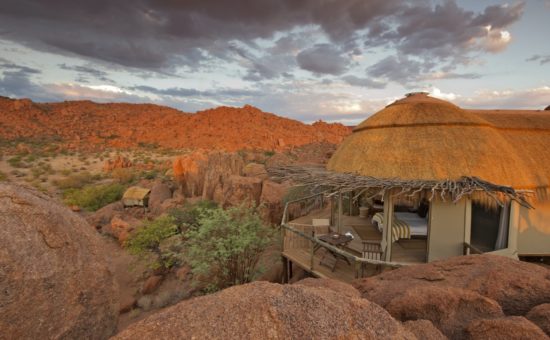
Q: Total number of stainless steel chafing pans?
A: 0